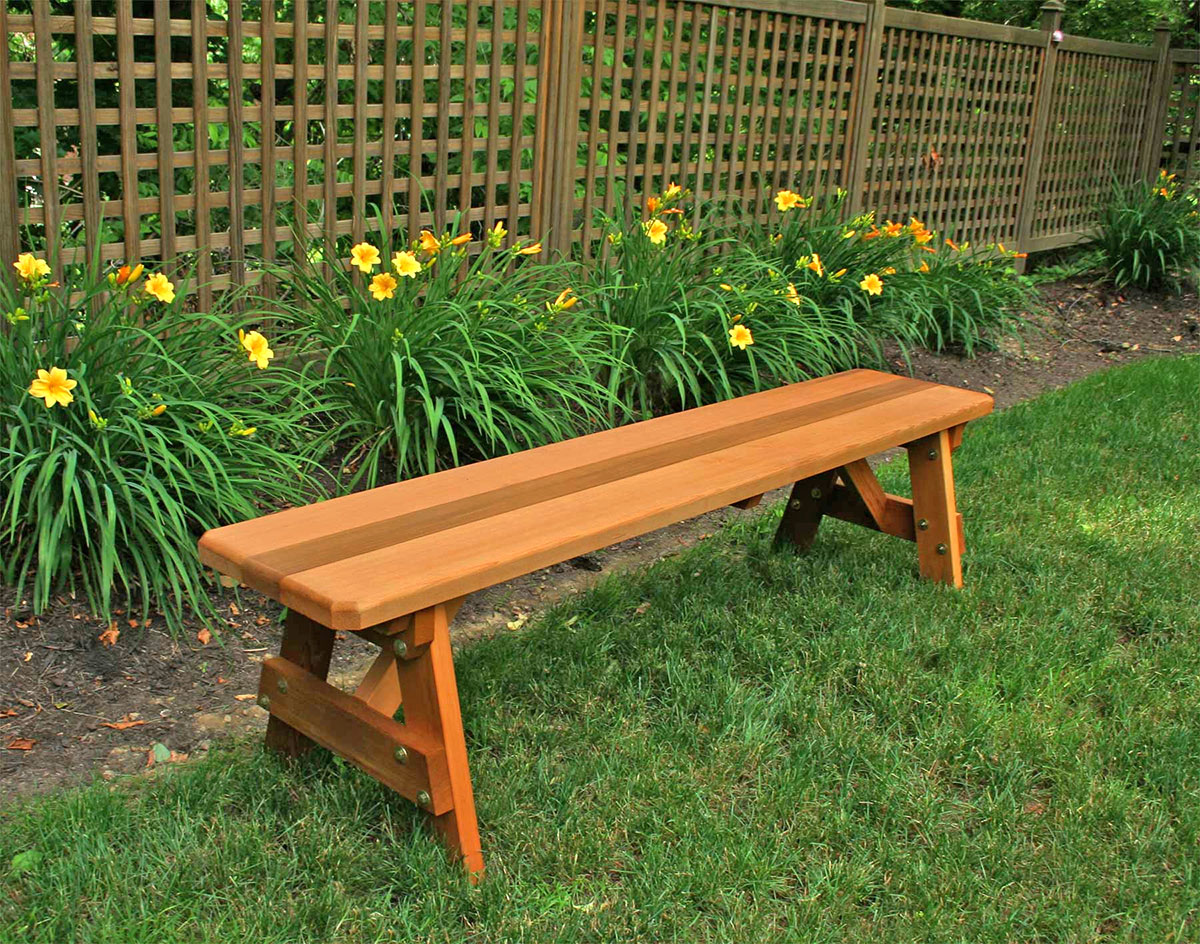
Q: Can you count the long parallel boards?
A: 3